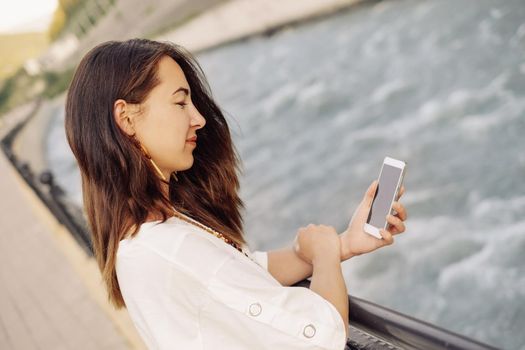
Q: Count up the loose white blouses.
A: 1